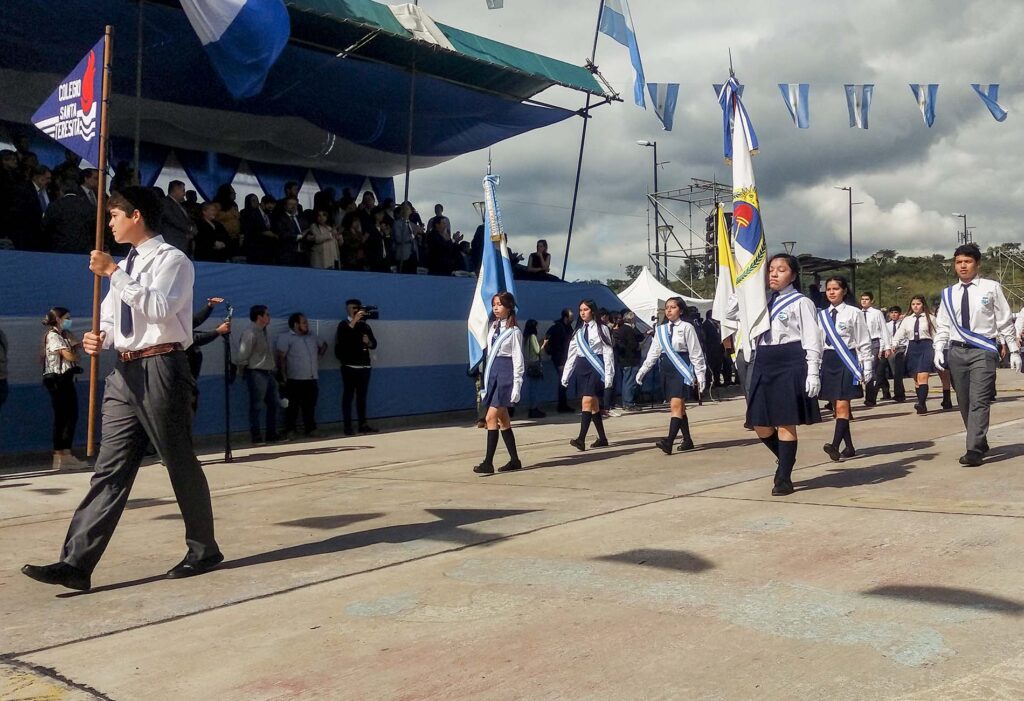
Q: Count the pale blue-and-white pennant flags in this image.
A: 6